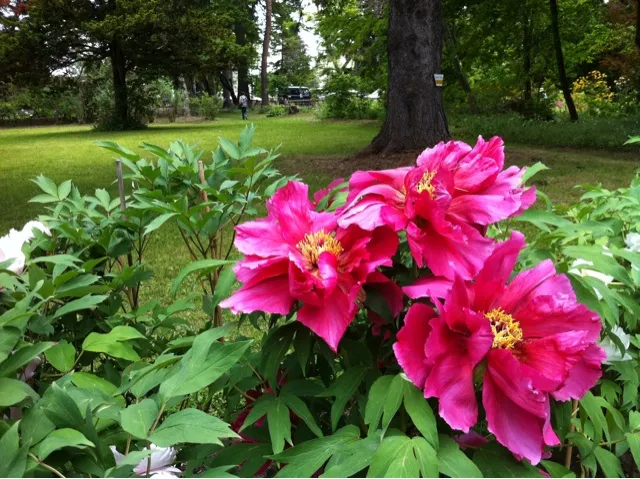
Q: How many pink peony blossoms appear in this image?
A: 3